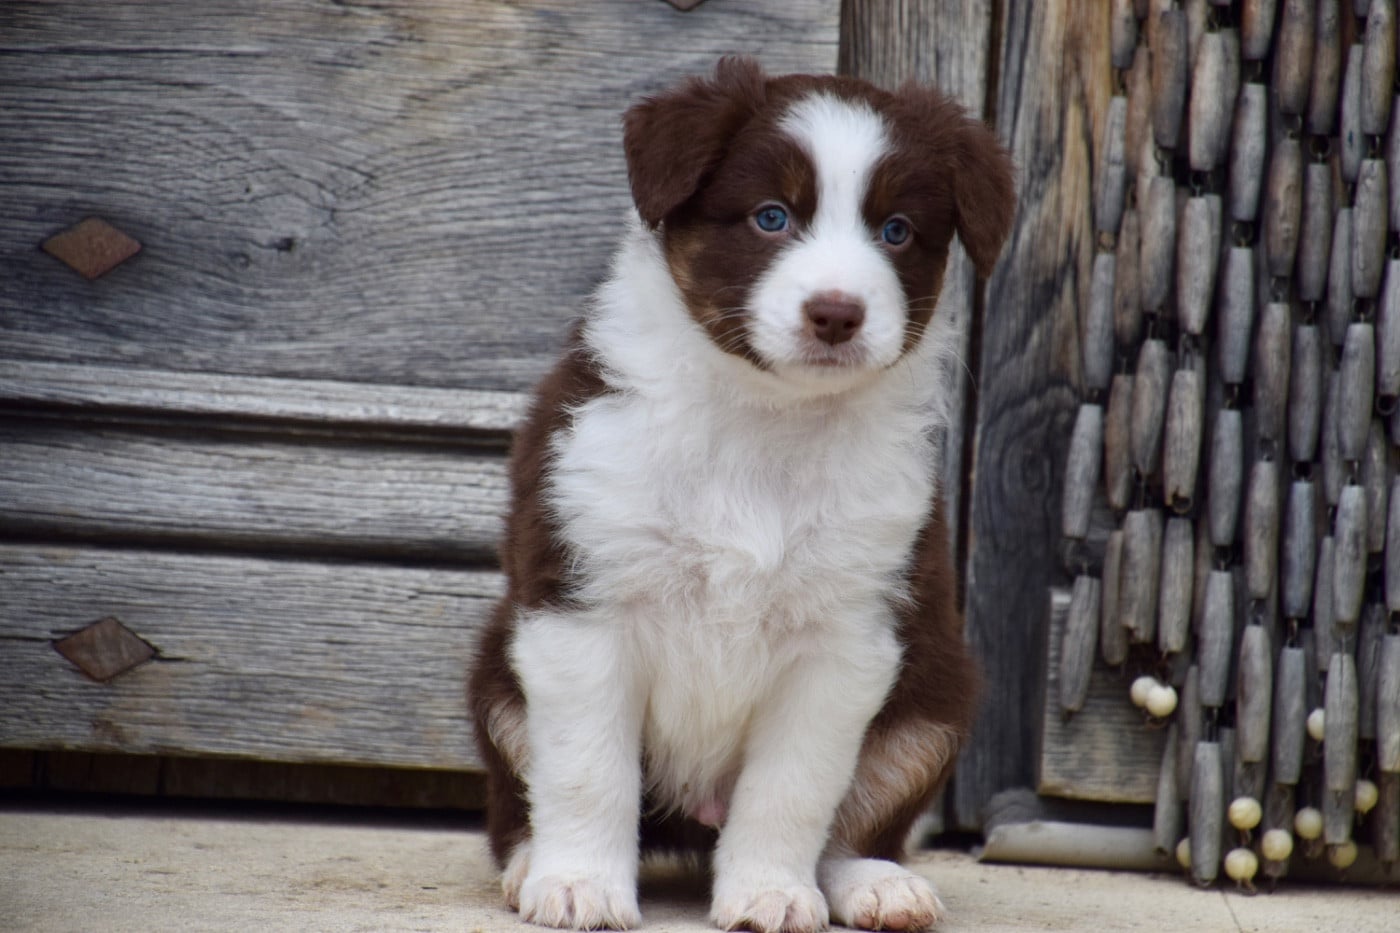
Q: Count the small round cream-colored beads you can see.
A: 10